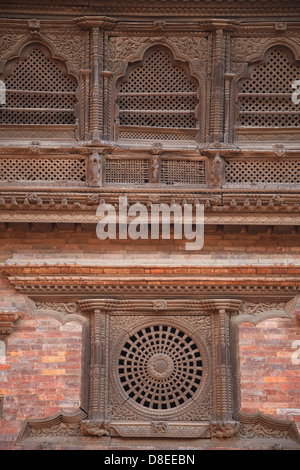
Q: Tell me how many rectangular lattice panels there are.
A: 4